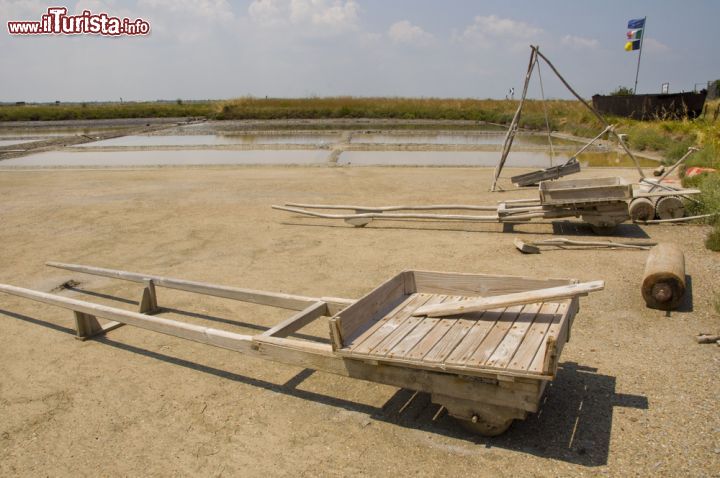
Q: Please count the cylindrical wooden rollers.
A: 3